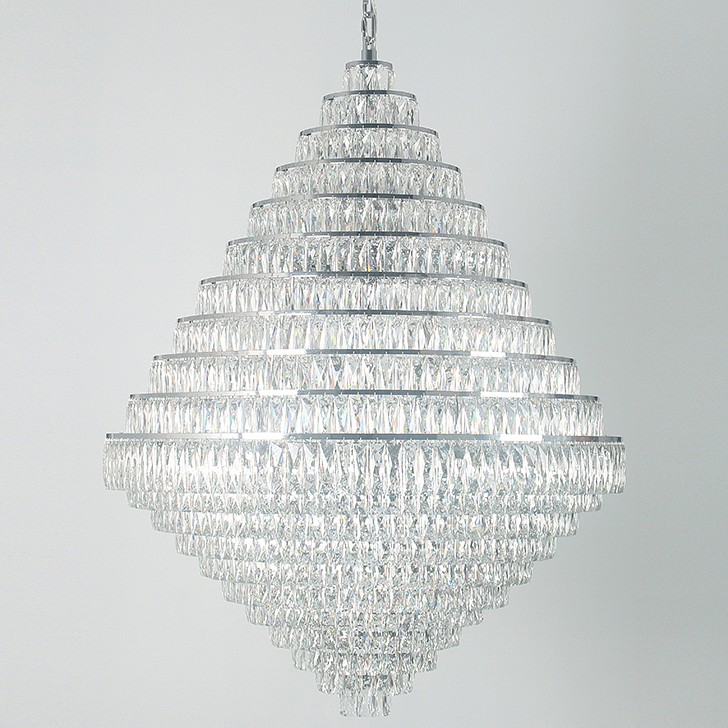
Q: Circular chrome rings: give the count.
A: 11